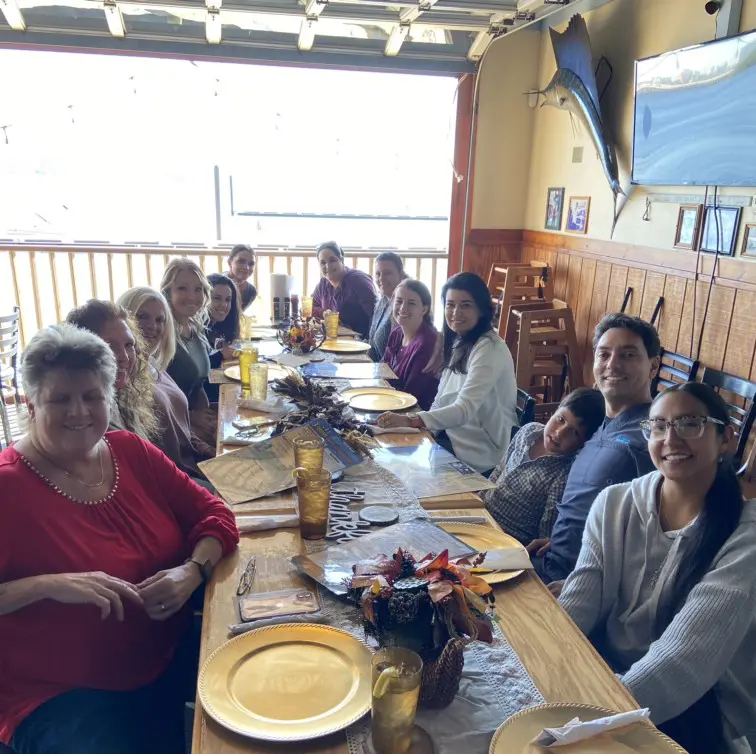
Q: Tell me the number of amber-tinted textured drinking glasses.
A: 8